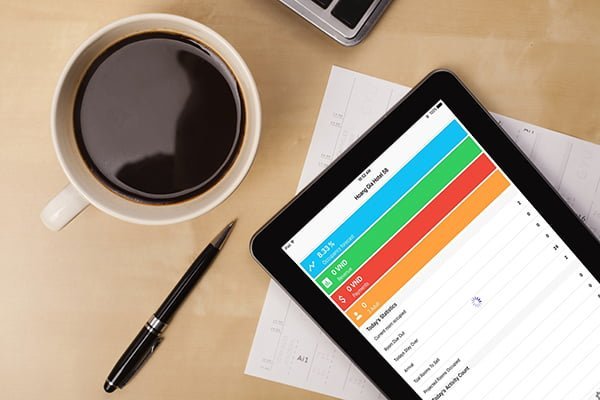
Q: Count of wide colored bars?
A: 4